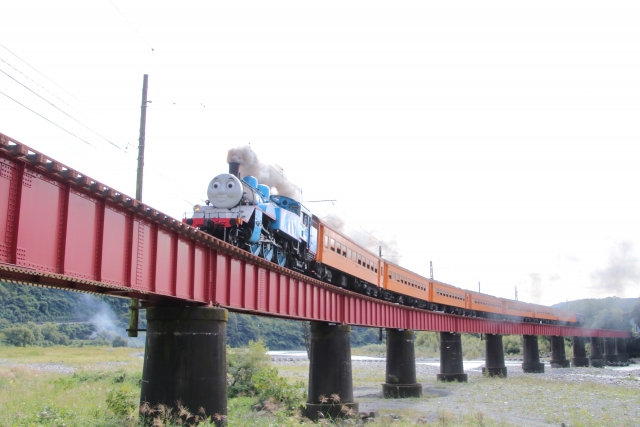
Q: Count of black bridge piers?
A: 11